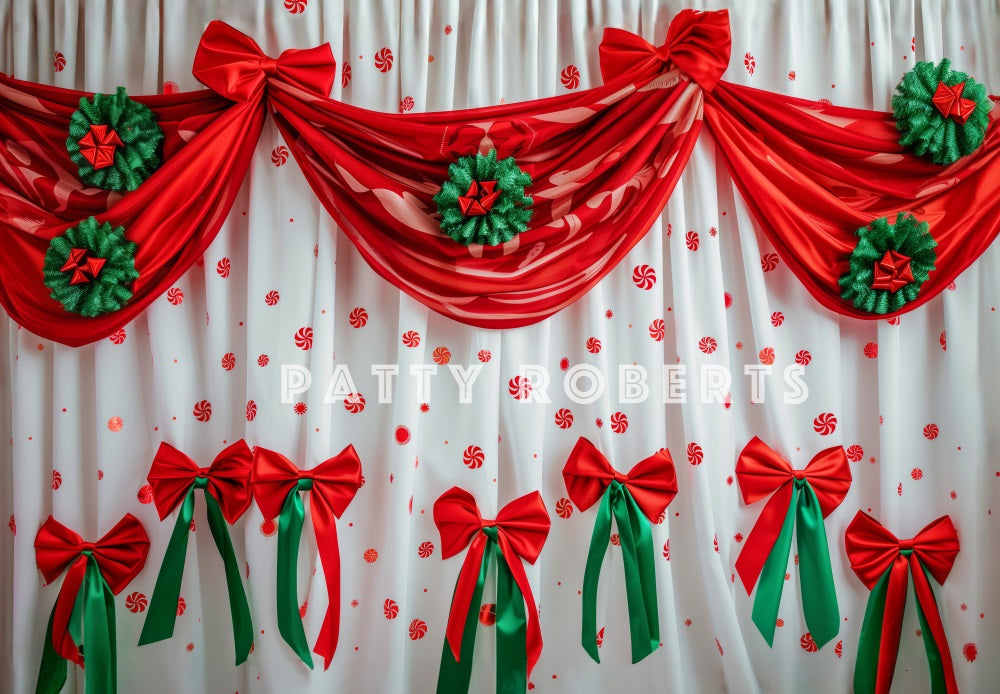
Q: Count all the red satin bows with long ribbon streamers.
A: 7